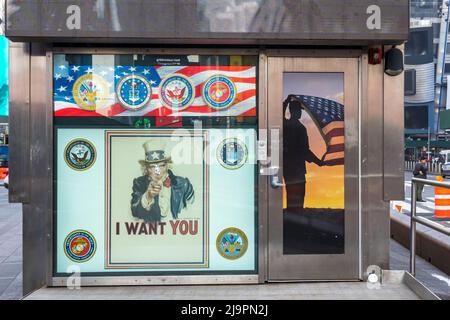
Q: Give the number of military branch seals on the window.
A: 8